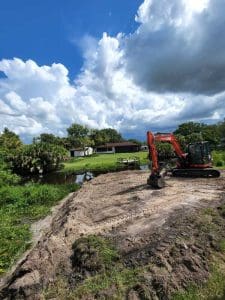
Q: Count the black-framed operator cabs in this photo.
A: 1